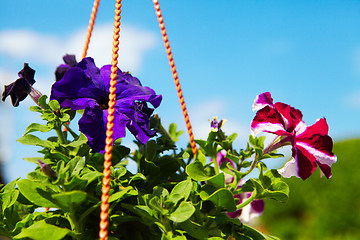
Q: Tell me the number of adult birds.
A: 0